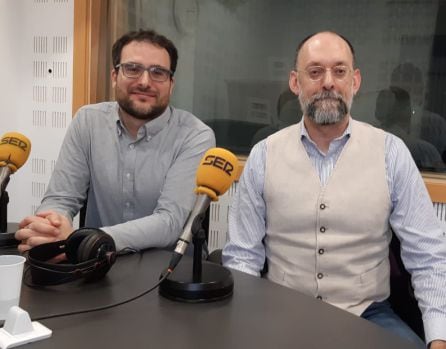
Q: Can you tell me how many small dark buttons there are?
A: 5